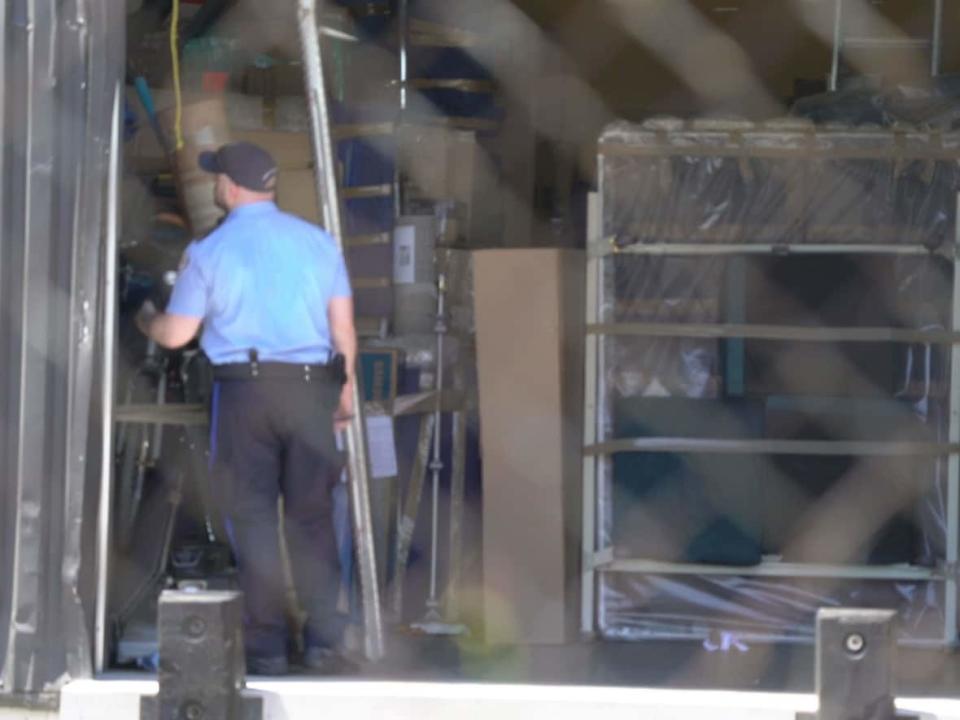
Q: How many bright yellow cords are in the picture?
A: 1